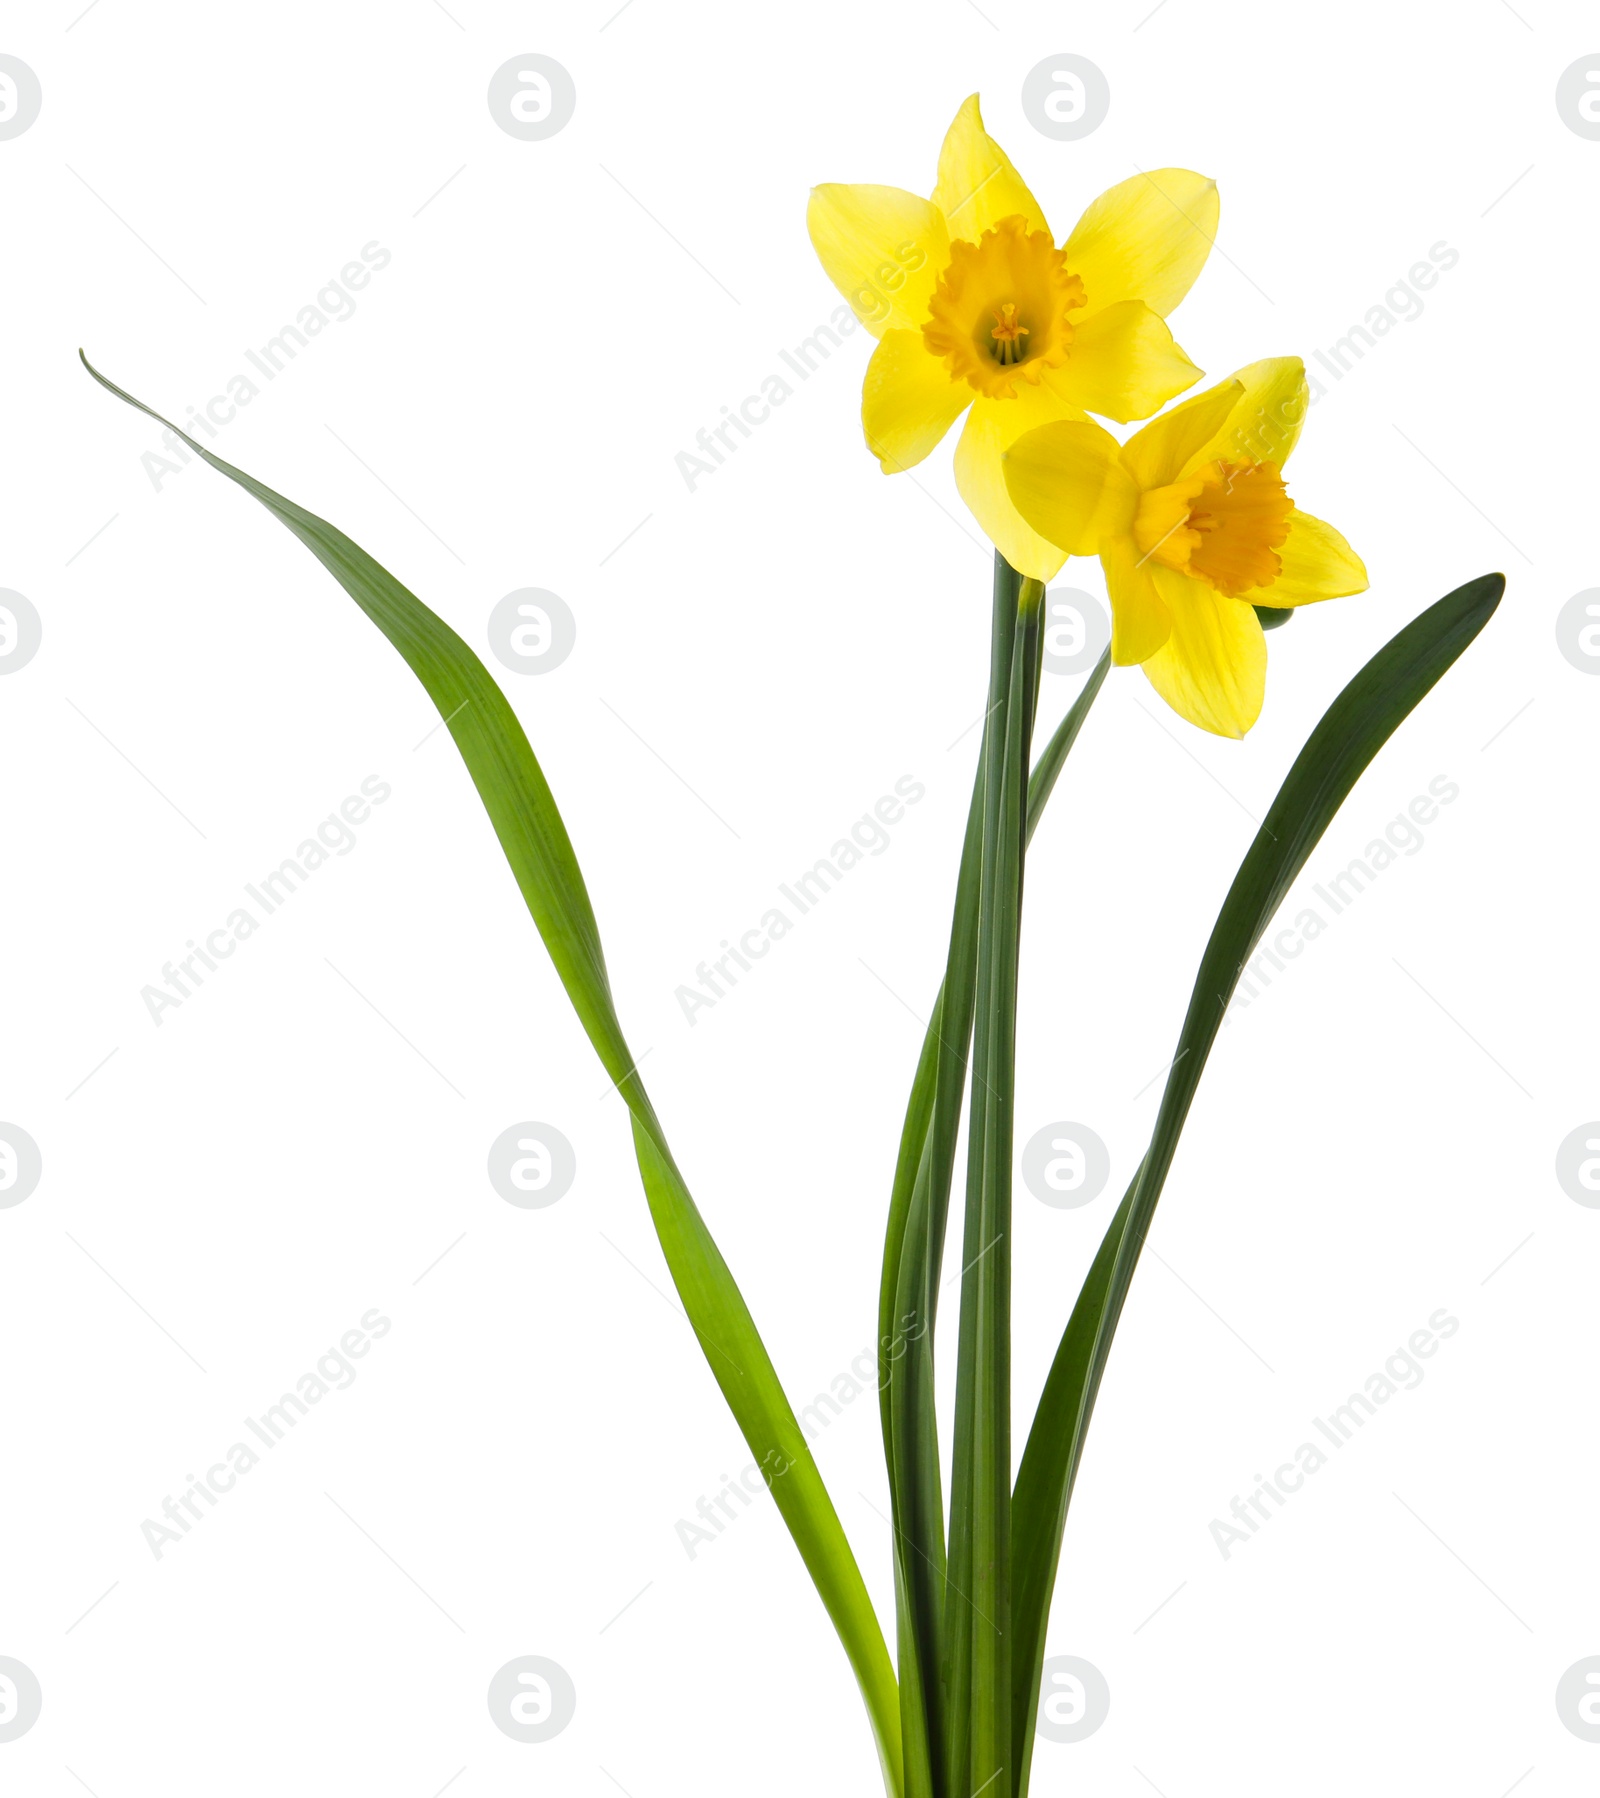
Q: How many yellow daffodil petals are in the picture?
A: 12